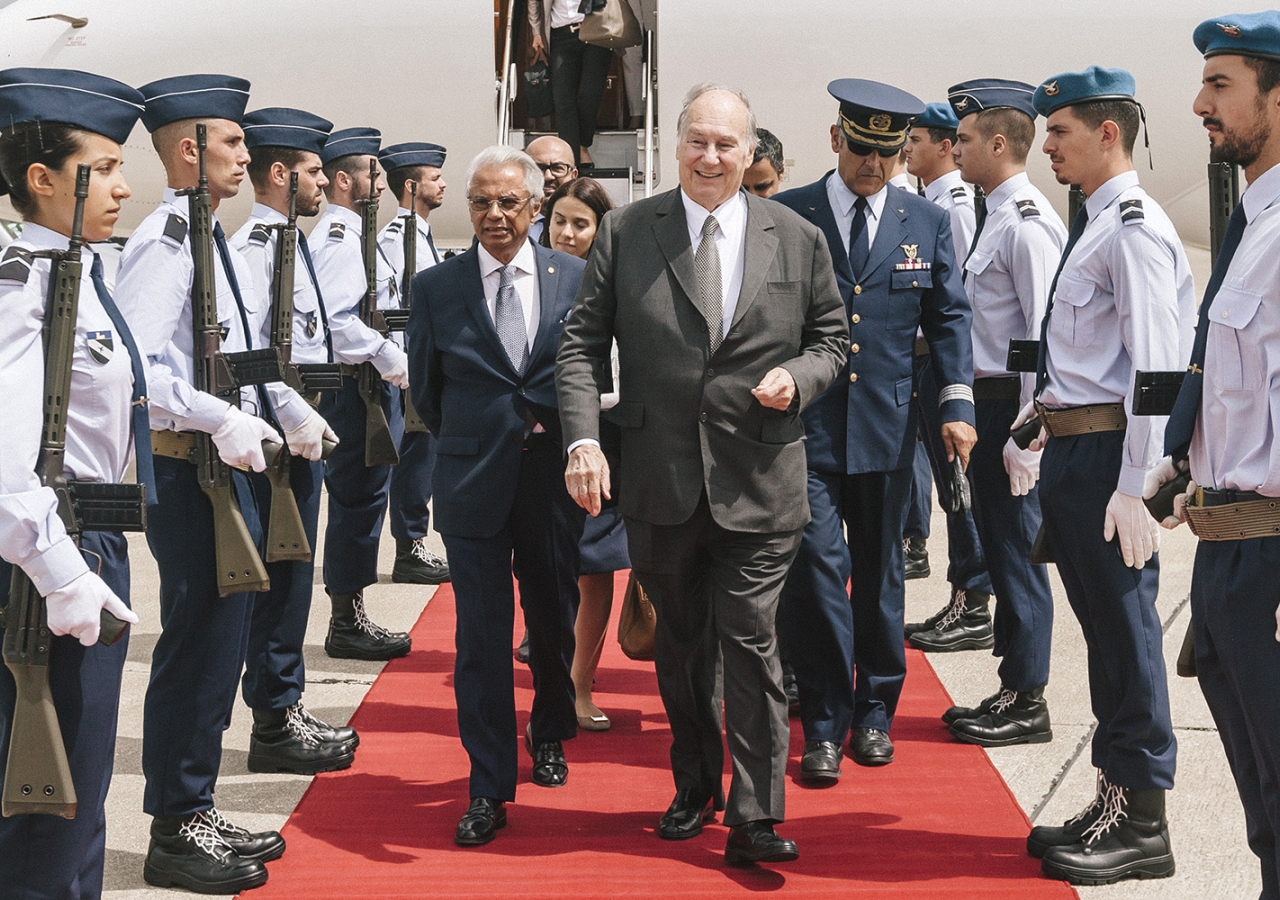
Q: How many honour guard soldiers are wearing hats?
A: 9